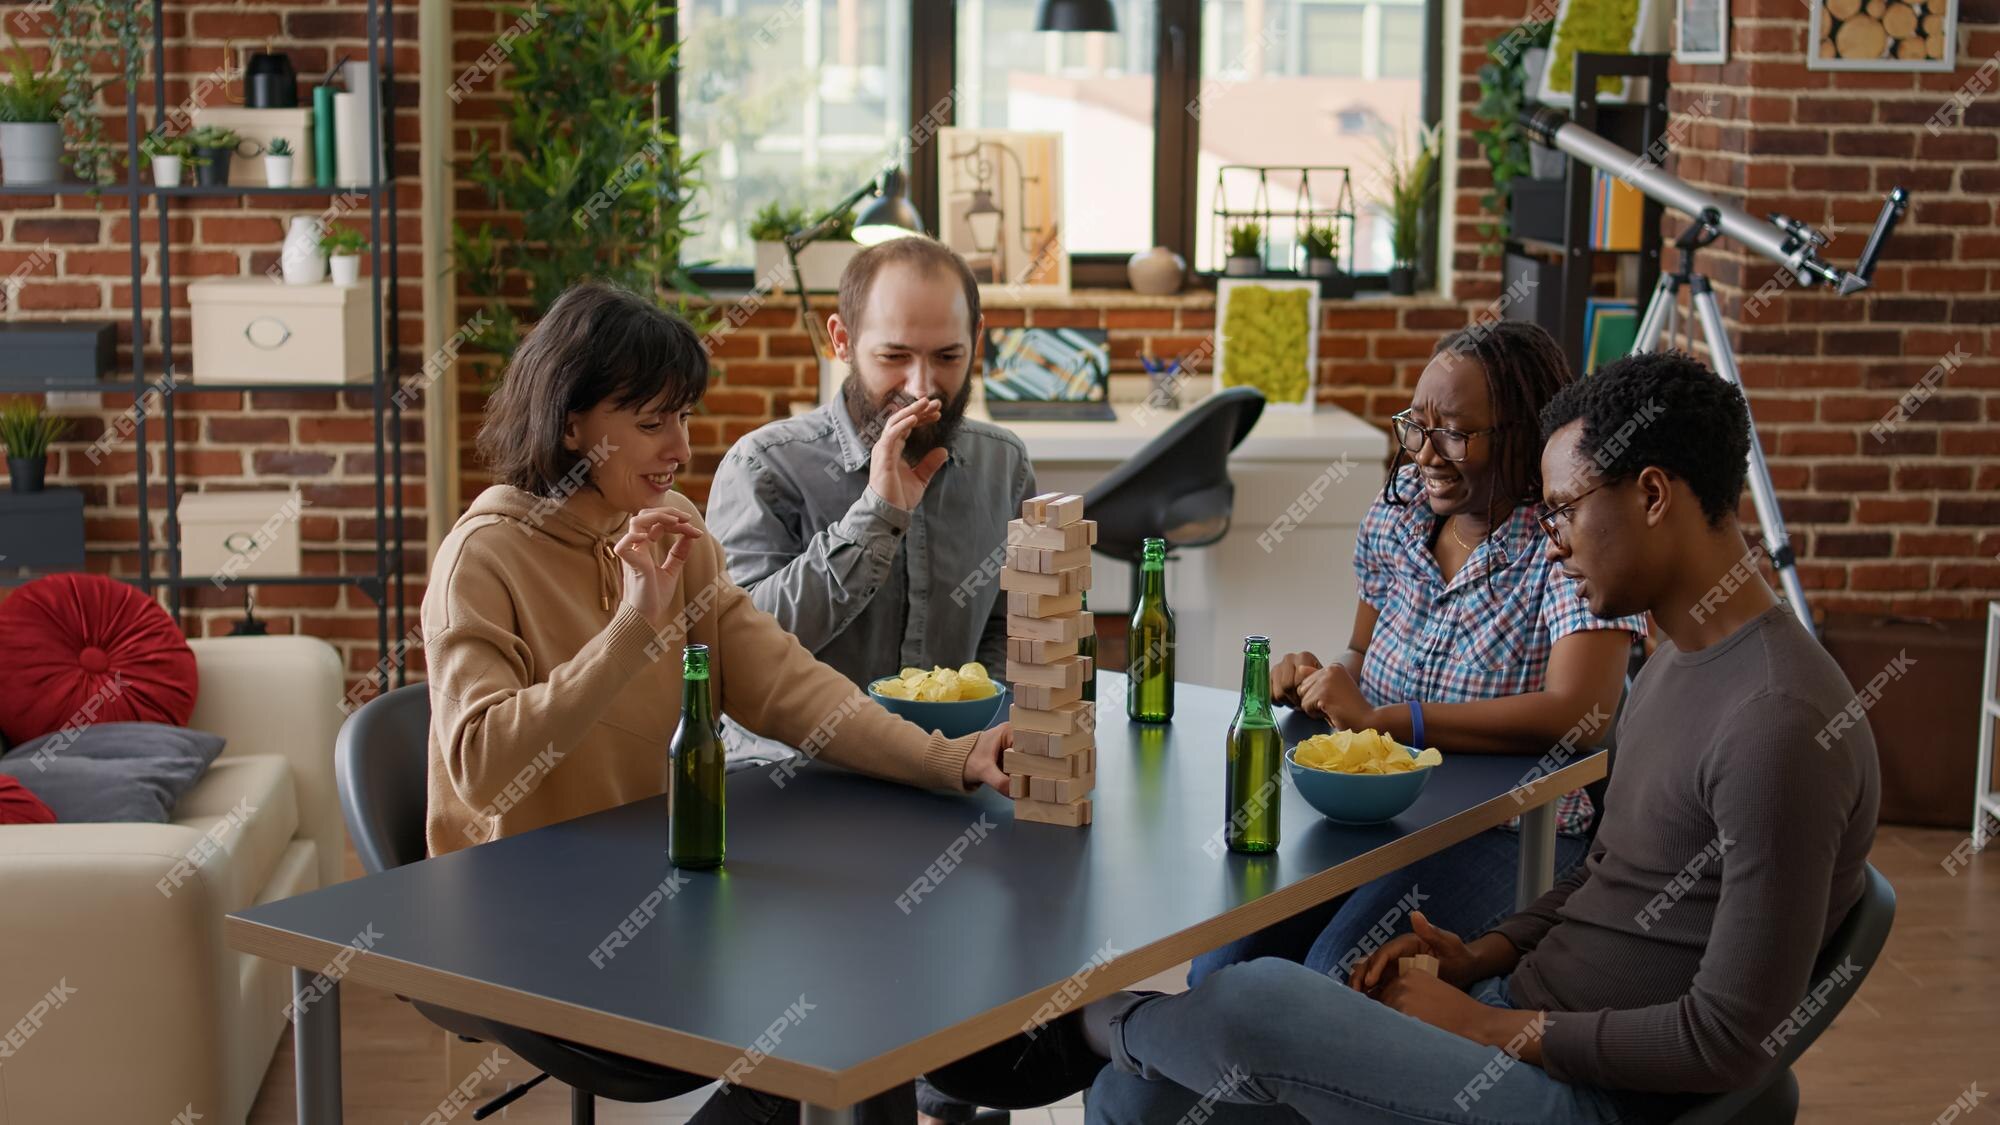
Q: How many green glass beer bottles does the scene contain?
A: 4